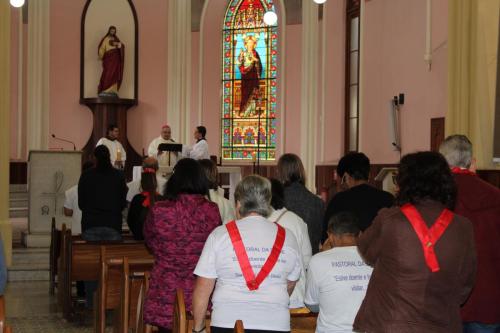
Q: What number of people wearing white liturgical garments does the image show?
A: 3